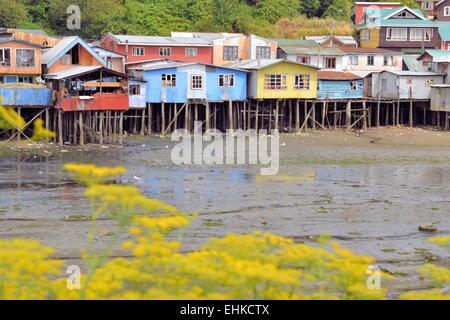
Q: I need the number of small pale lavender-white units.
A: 1